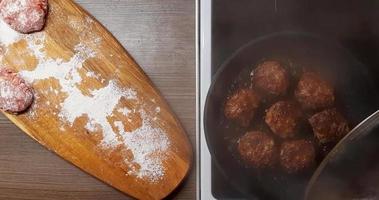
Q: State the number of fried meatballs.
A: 7